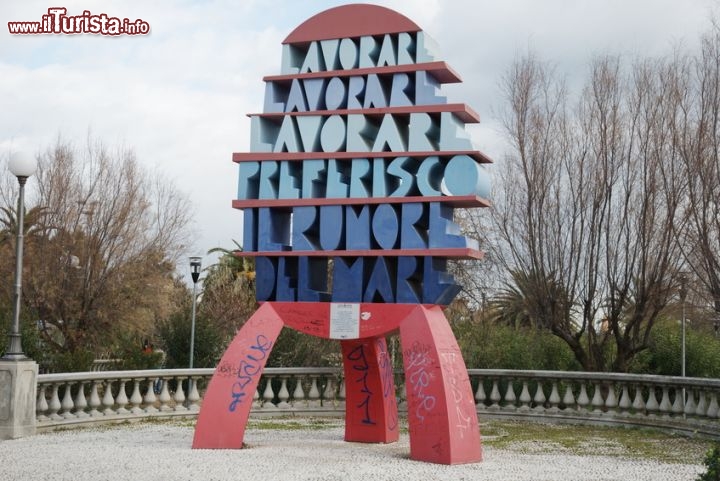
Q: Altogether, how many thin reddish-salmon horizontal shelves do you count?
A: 5